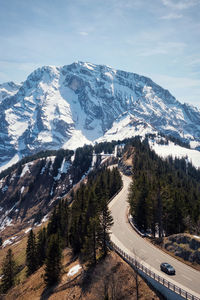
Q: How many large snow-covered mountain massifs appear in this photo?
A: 1